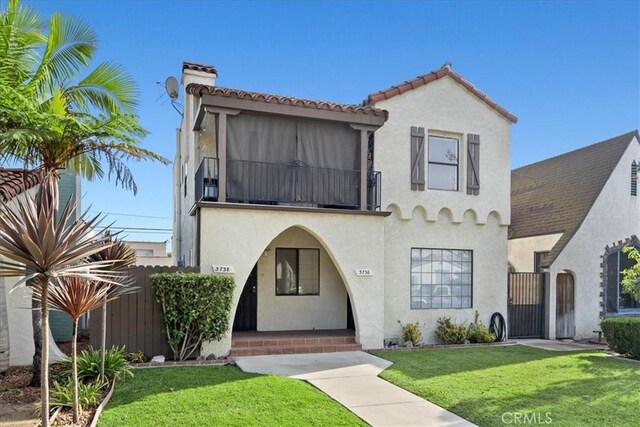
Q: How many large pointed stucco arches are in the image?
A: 1